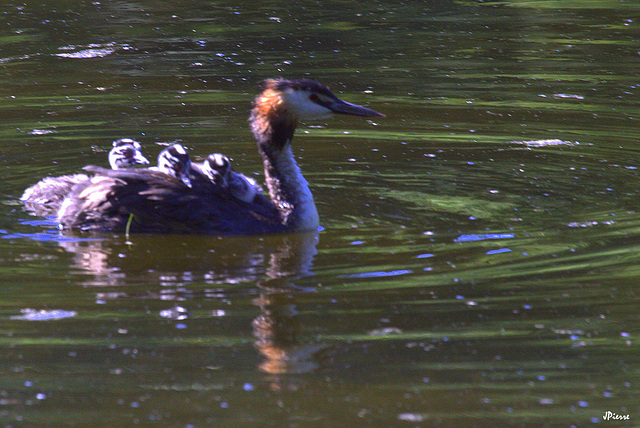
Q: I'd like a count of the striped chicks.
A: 3